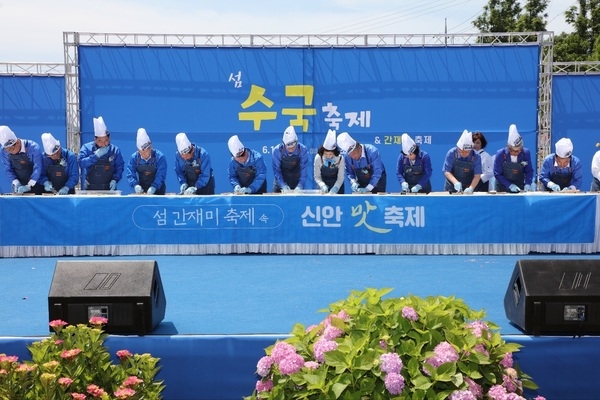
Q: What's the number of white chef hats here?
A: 13